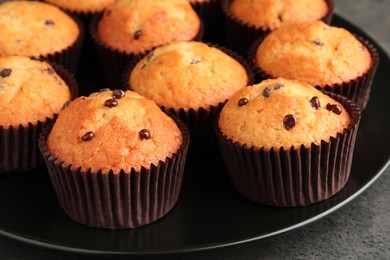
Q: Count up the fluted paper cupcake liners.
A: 10